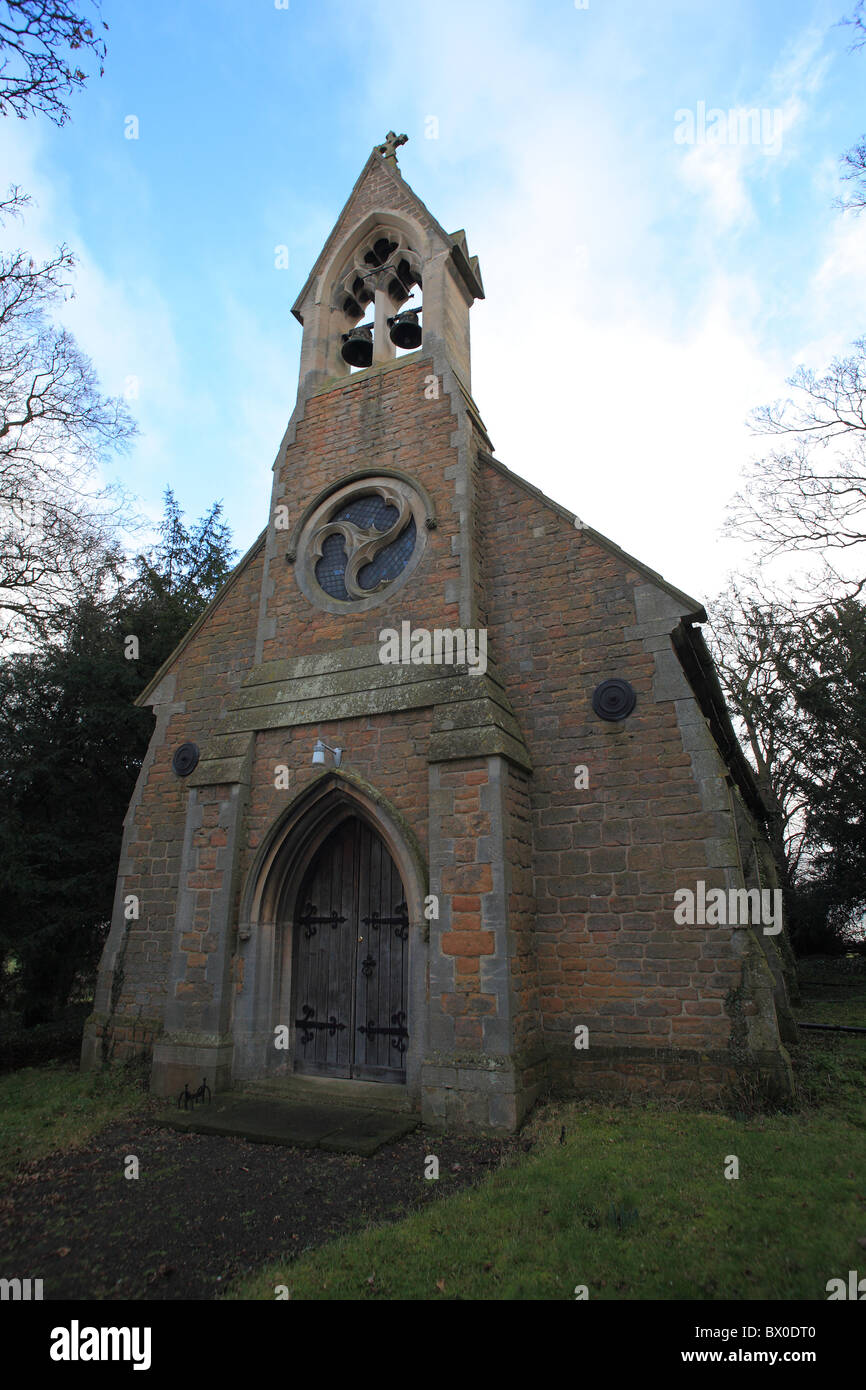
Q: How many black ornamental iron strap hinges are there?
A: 4